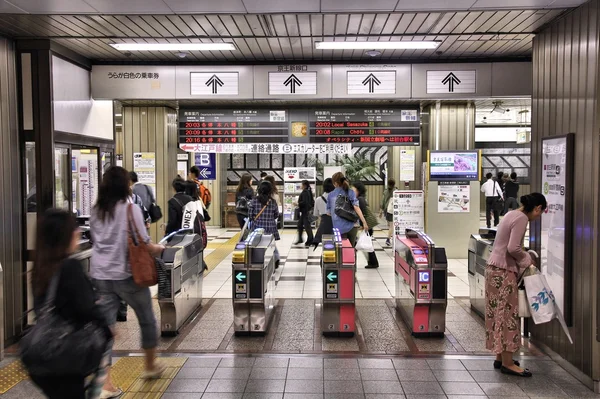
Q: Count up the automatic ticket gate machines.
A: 5